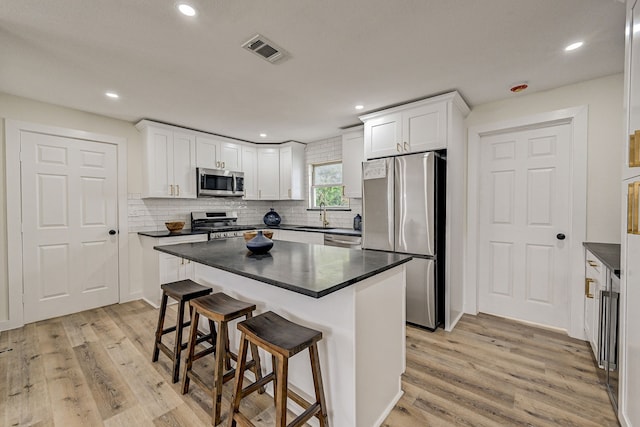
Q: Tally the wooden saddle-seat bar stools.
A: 3